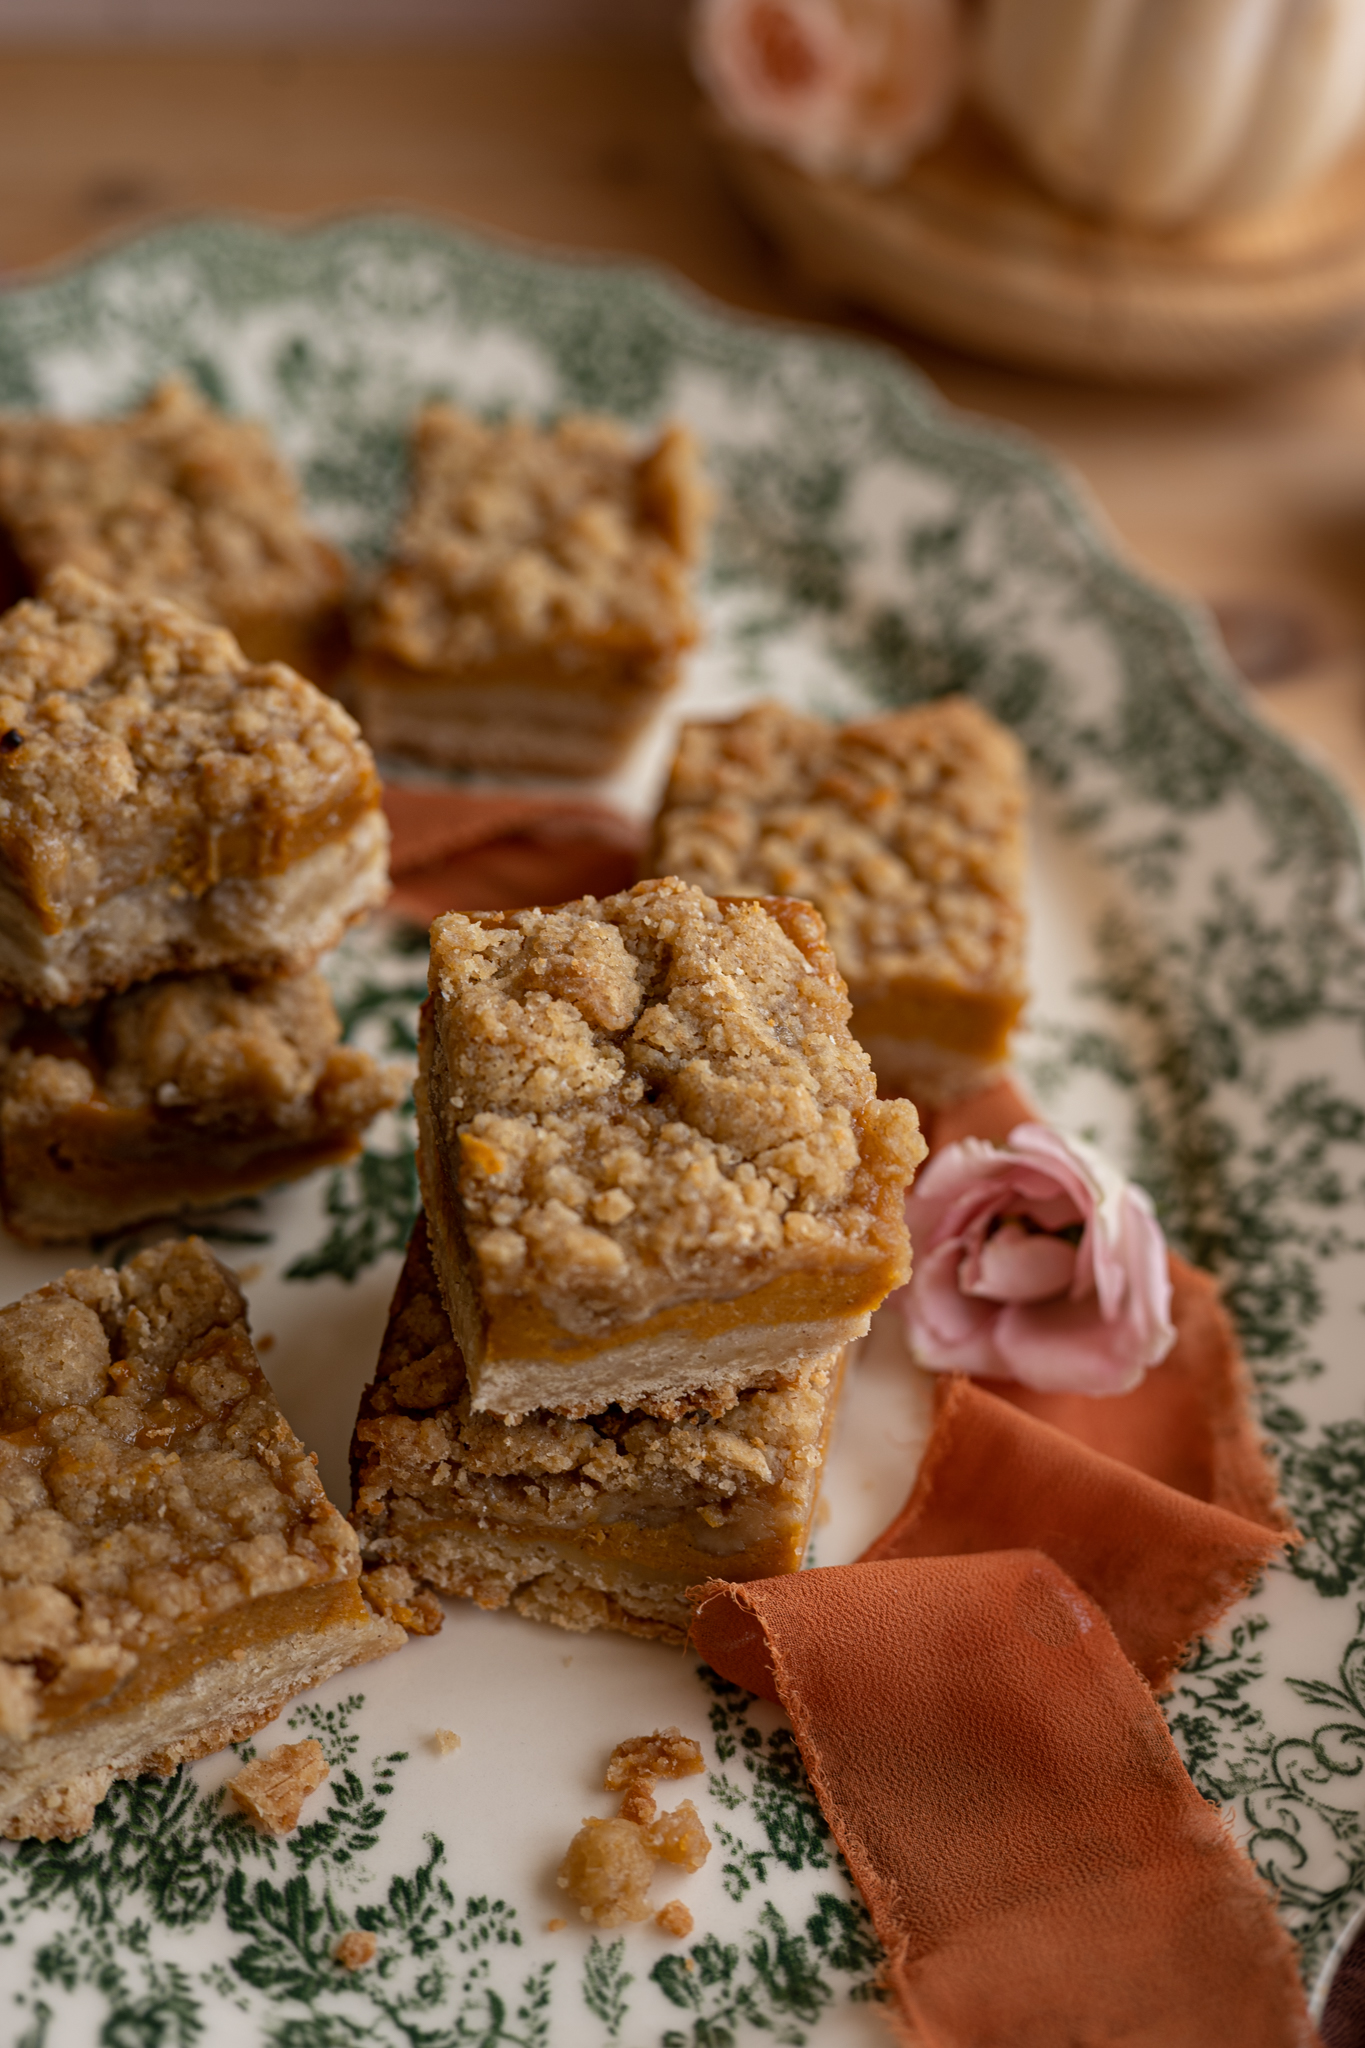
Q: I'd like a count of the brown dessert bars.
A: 8